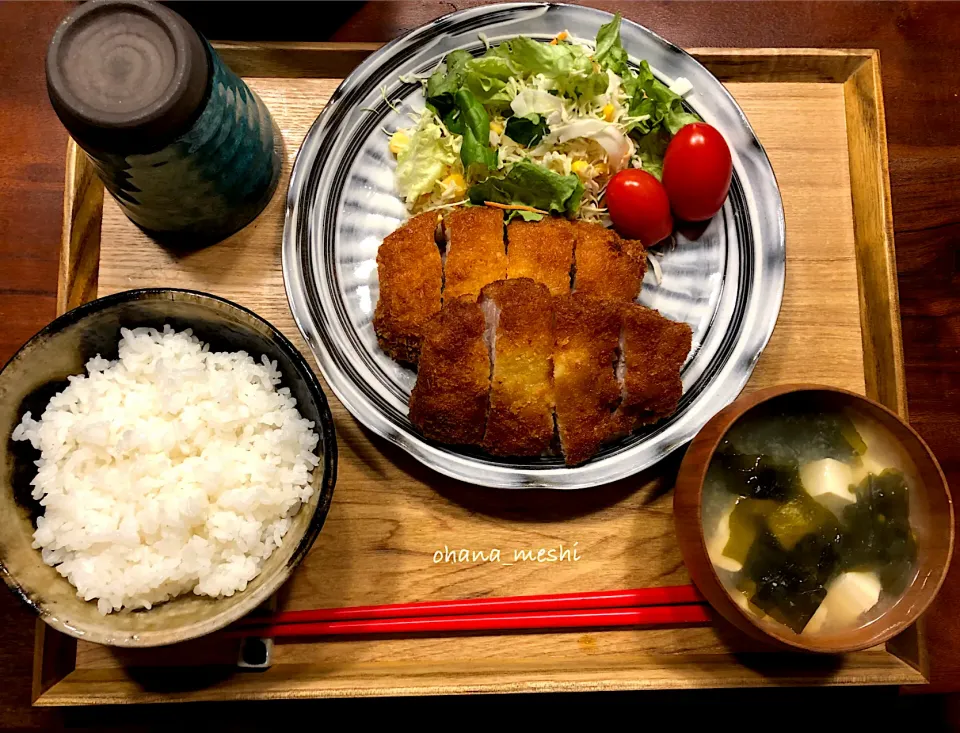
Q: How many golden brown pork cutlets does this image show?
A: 2